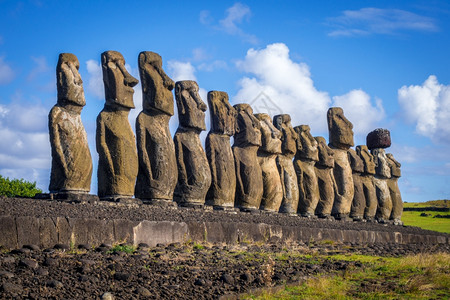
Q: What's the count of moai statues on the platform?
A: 15